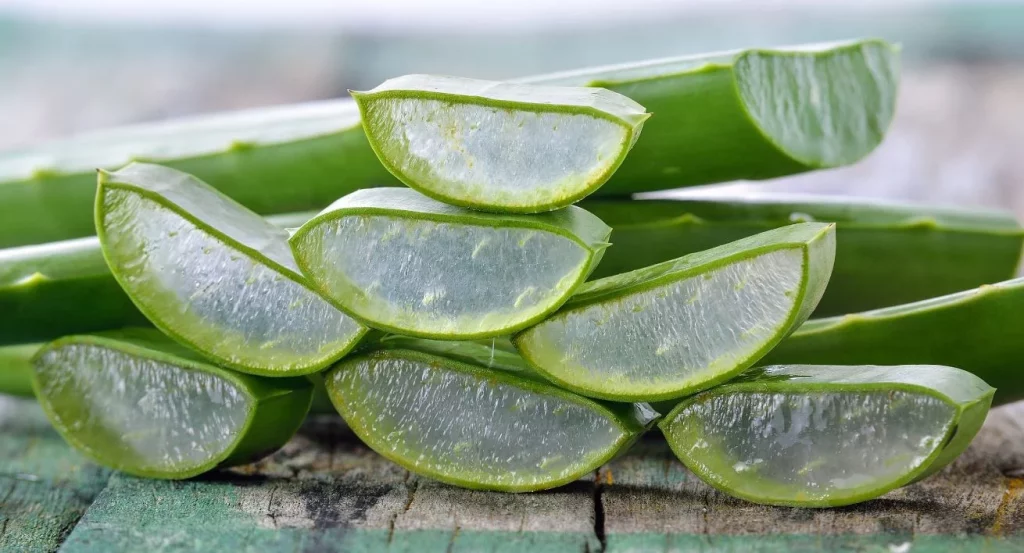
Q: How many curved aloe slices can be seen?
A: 7